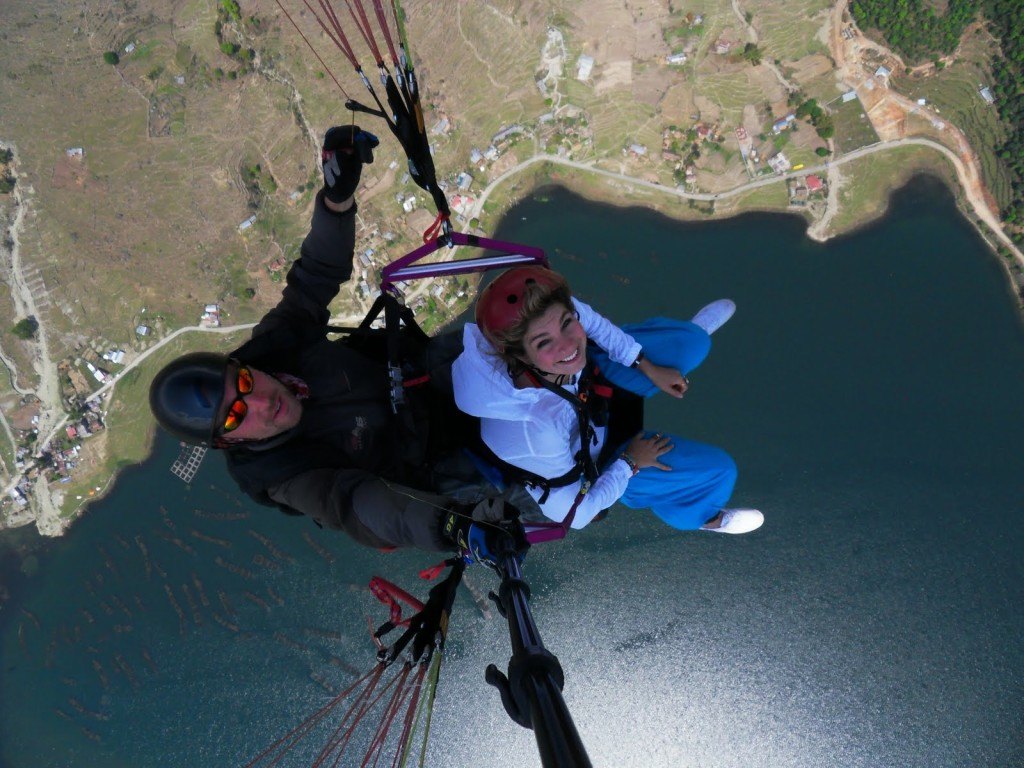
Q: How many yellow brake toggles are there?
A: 0